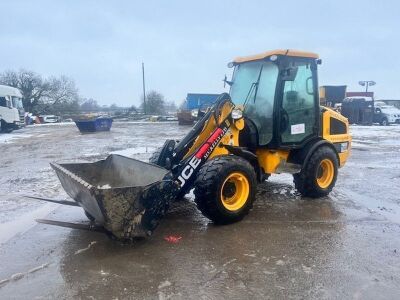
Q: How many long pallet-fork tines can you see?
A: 2